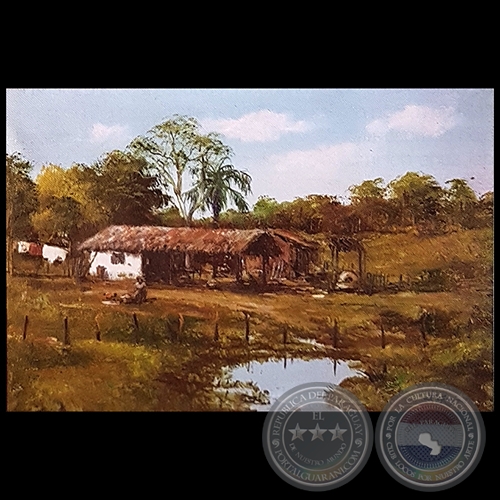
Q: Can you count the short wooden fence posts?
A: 11